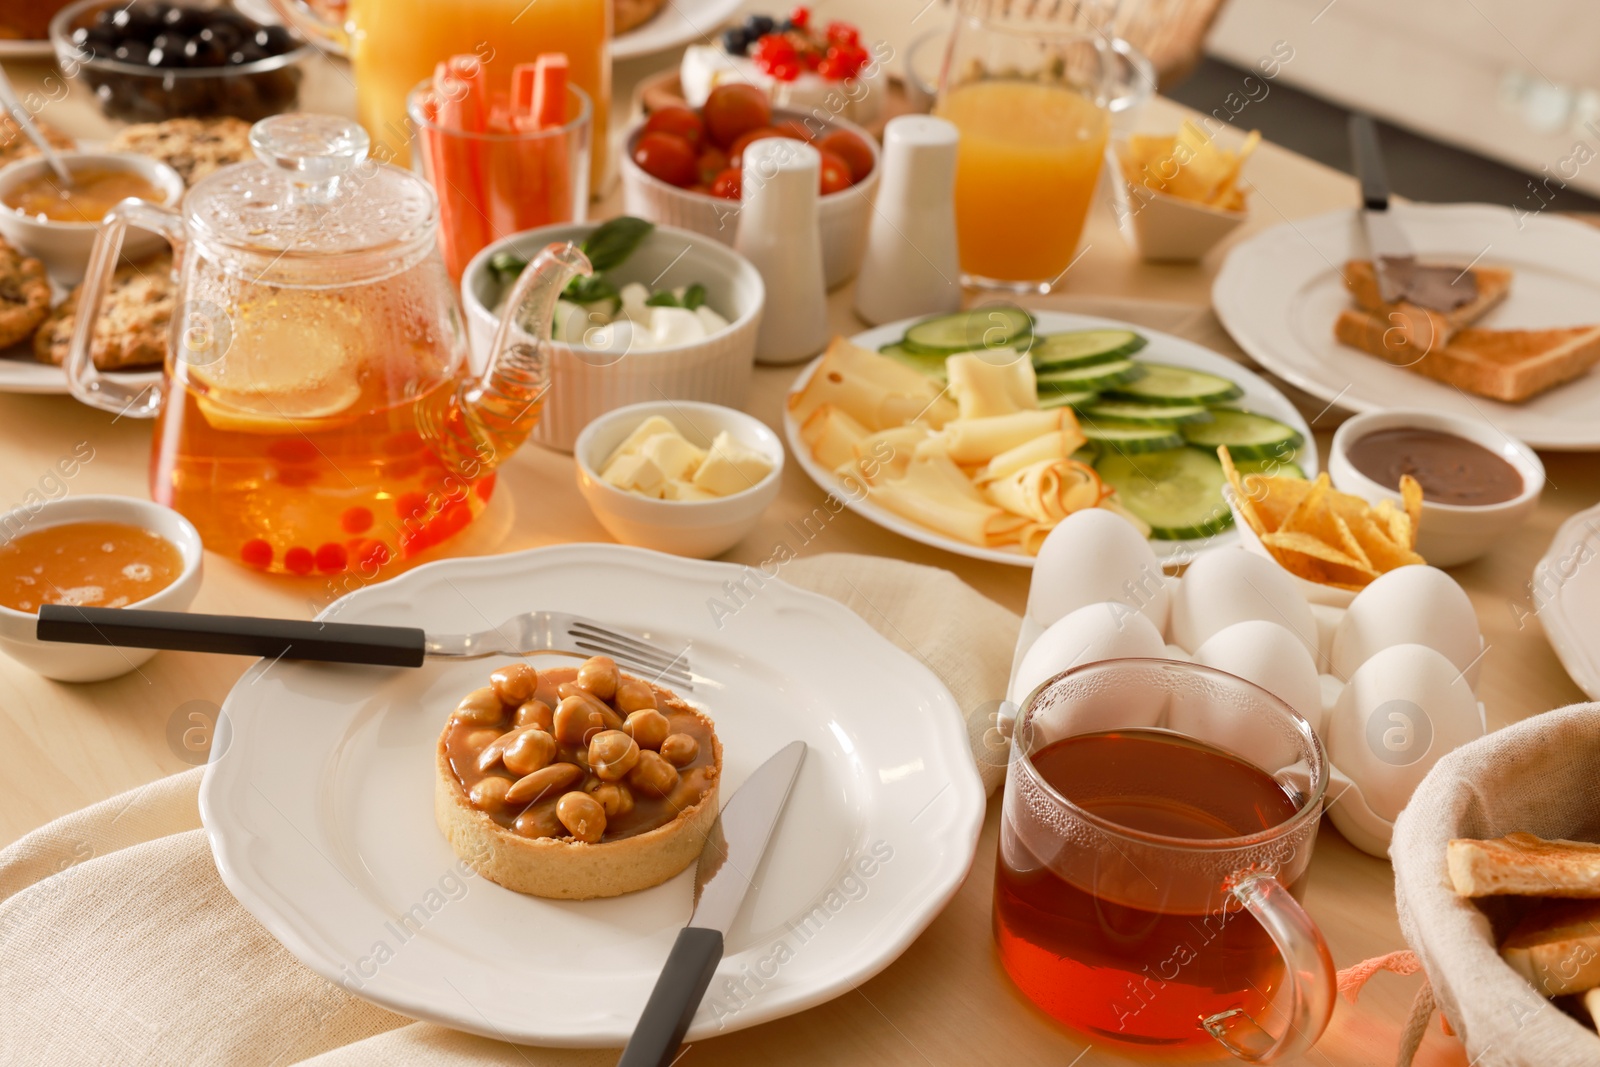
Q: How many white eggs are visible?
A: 6